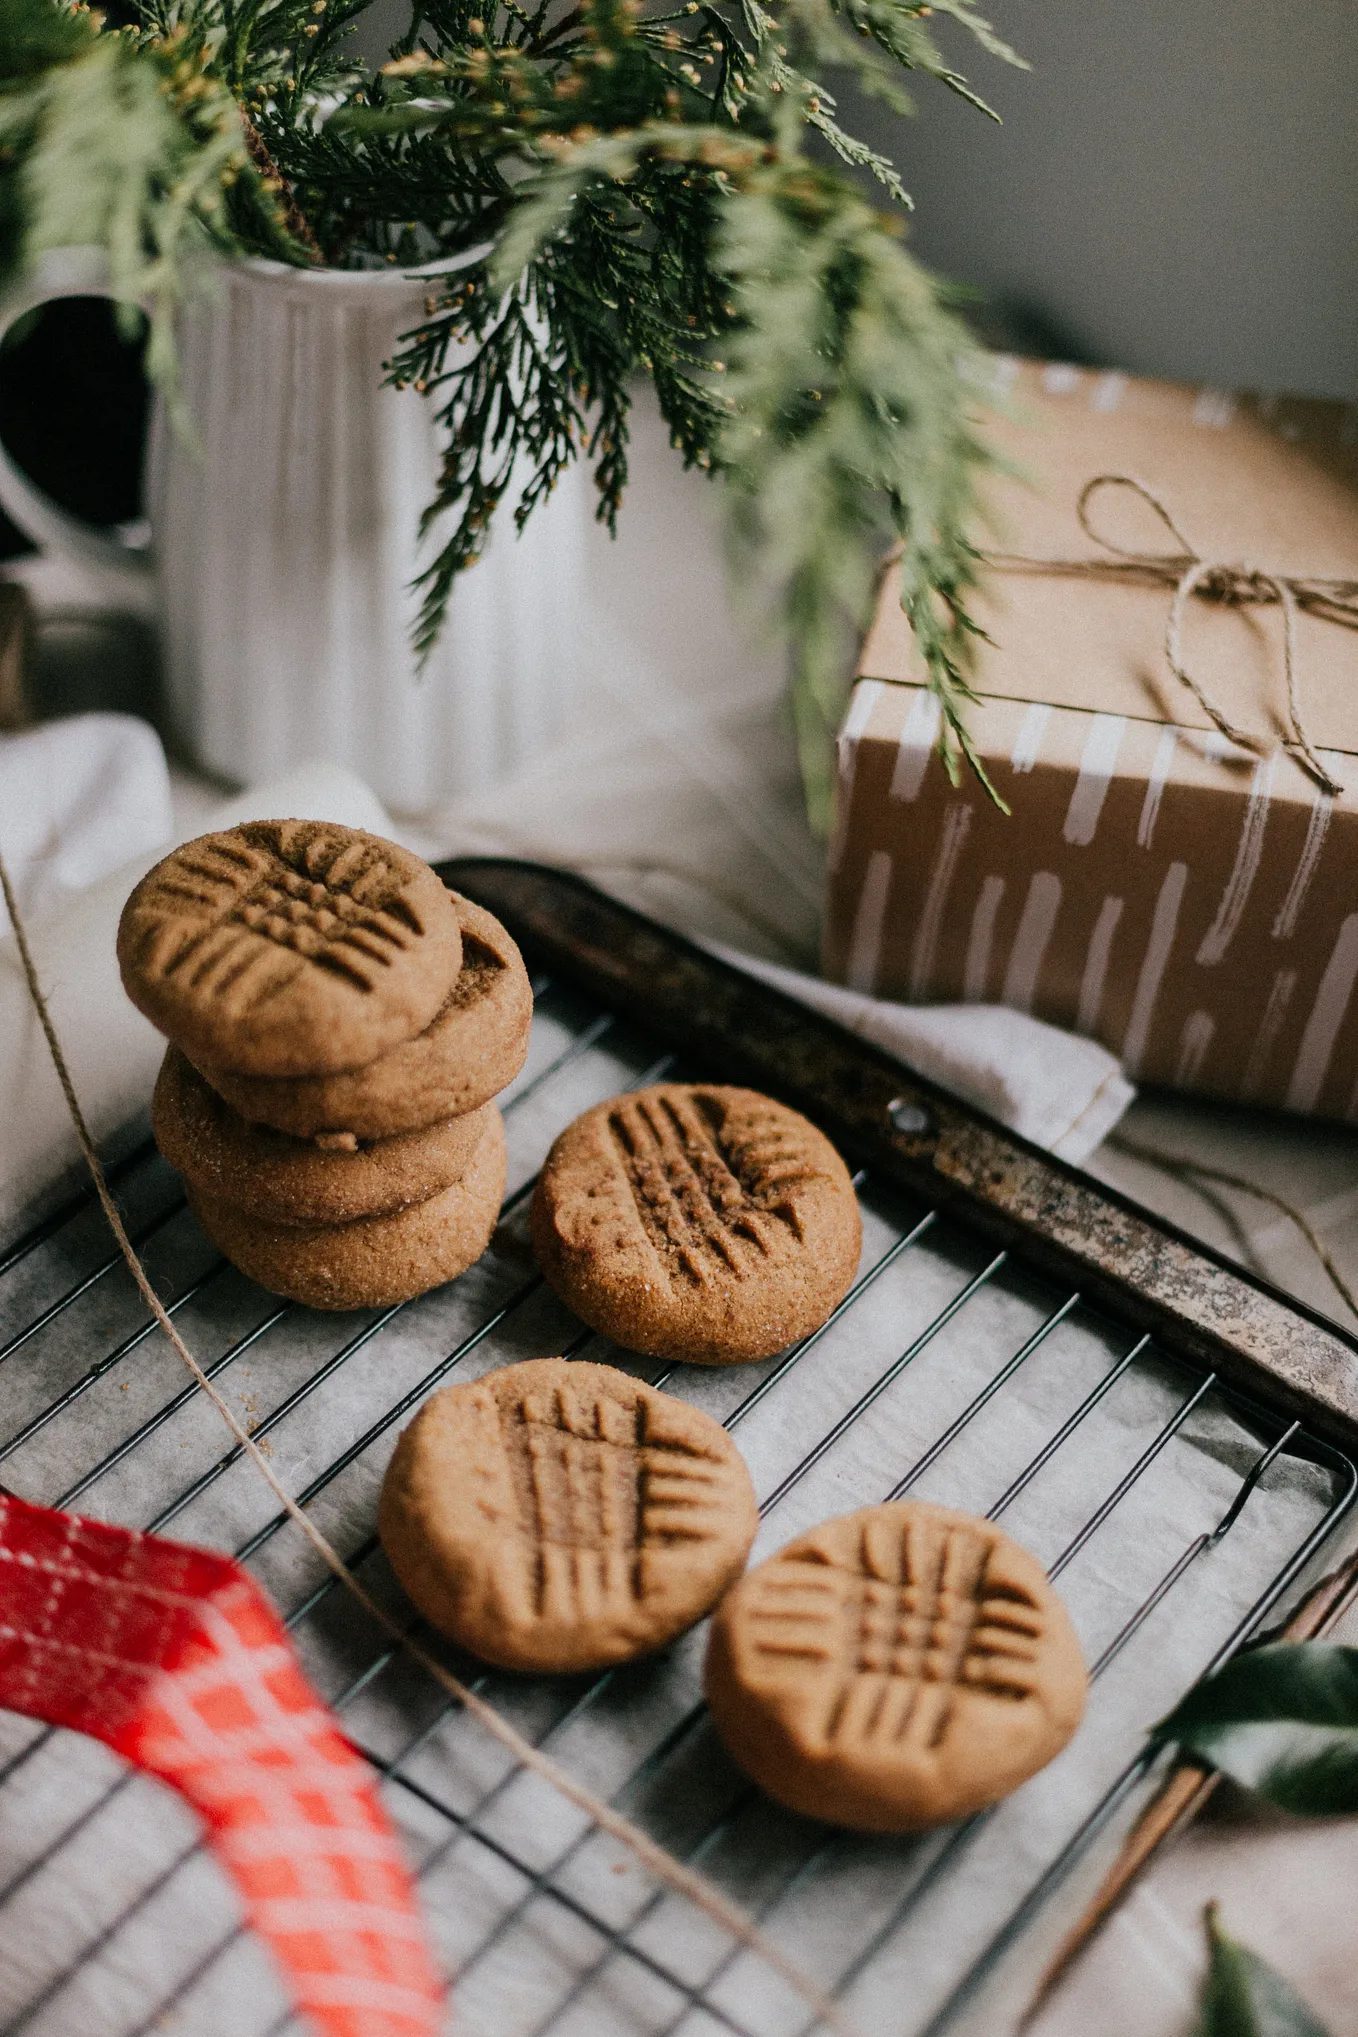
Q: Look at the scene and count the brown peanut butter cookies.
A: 7